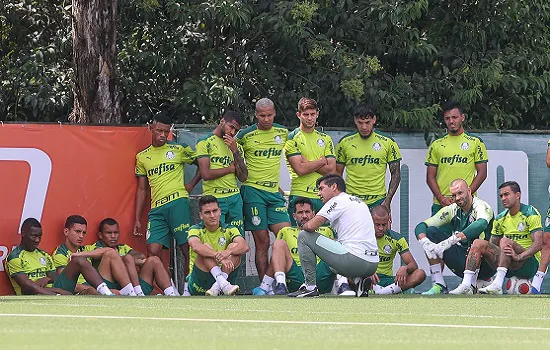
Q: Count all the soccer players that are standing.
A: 6